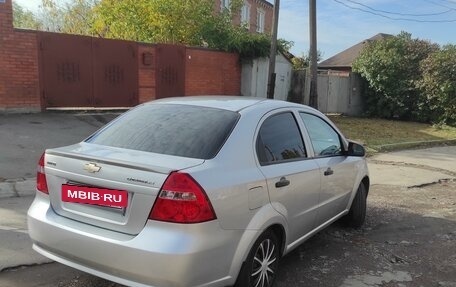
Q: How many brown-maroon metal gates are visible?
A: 2